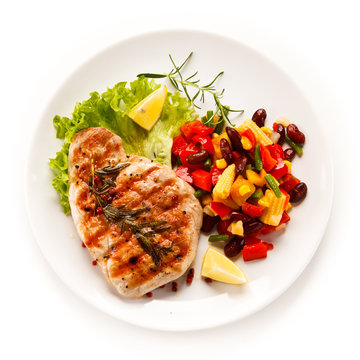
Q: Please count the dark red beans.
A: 13